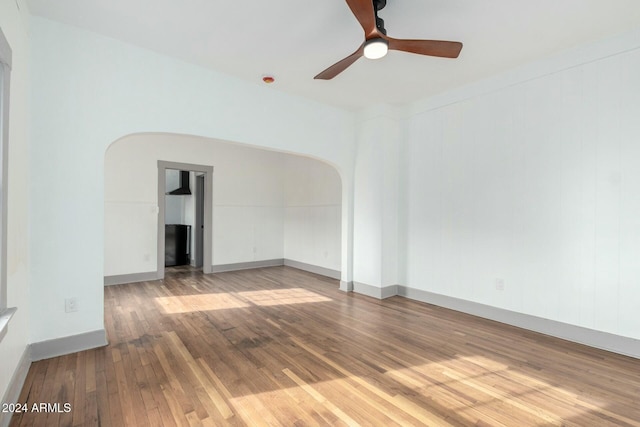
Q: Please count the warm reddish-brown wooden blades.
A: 3